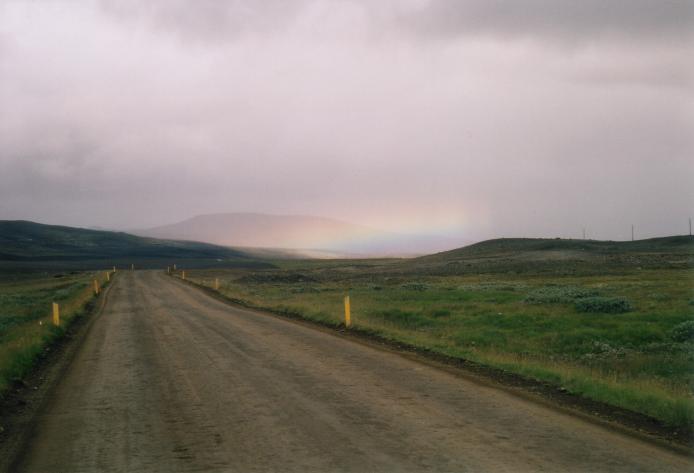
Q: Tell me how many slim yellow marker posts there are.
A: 10